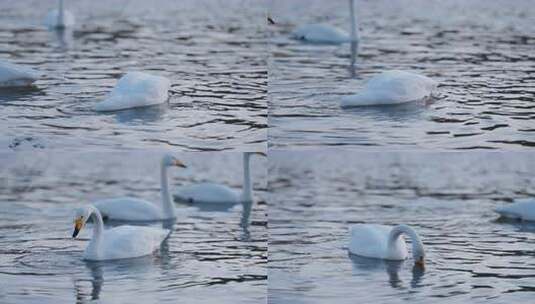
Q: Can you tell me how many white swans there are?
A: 10